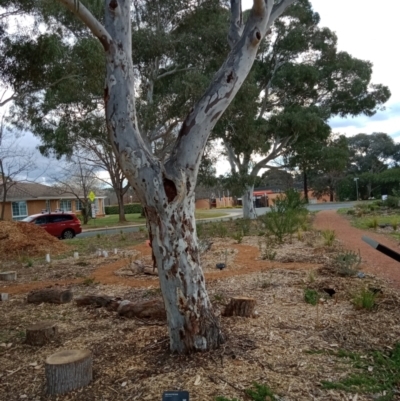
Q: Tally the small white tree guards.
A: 5